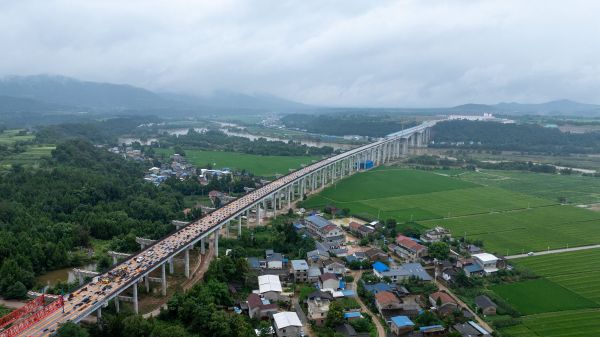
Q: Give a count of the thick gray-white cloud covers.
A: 1